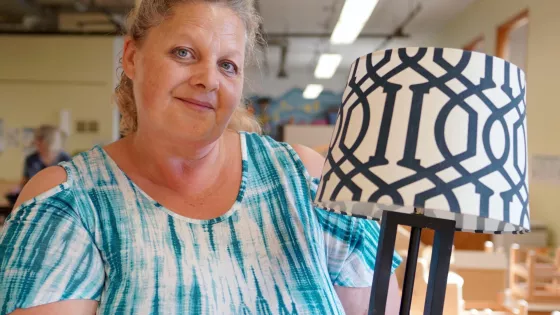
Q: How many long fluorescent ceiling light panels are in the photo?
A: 3